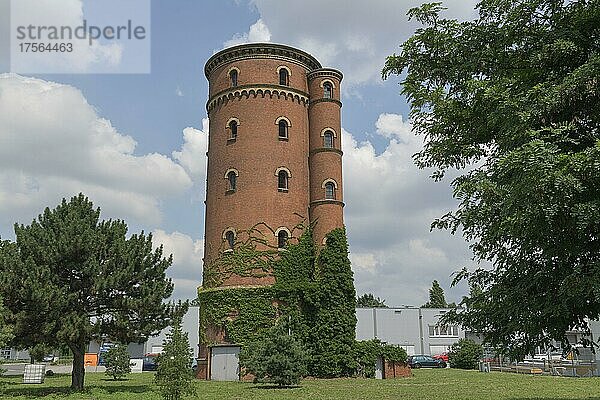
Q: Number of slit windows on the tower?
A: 11